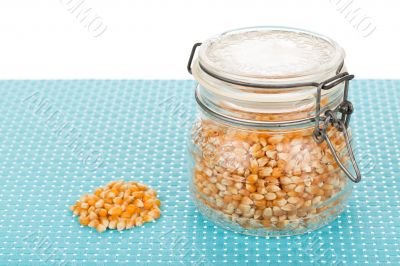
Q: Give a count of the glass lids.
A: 1